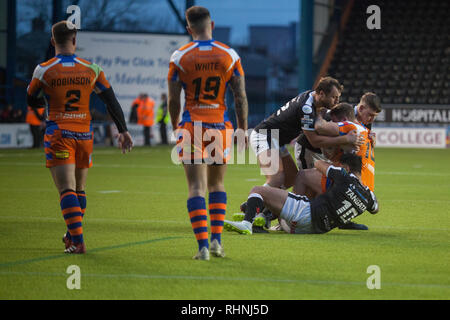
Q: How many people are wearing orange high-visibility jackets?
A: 2